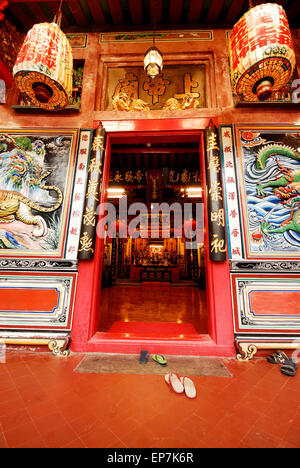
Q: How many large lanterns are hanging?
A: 2